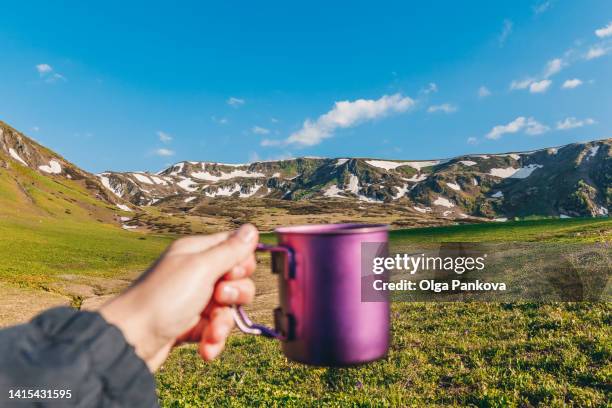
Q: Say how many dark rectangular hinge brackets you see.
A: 2